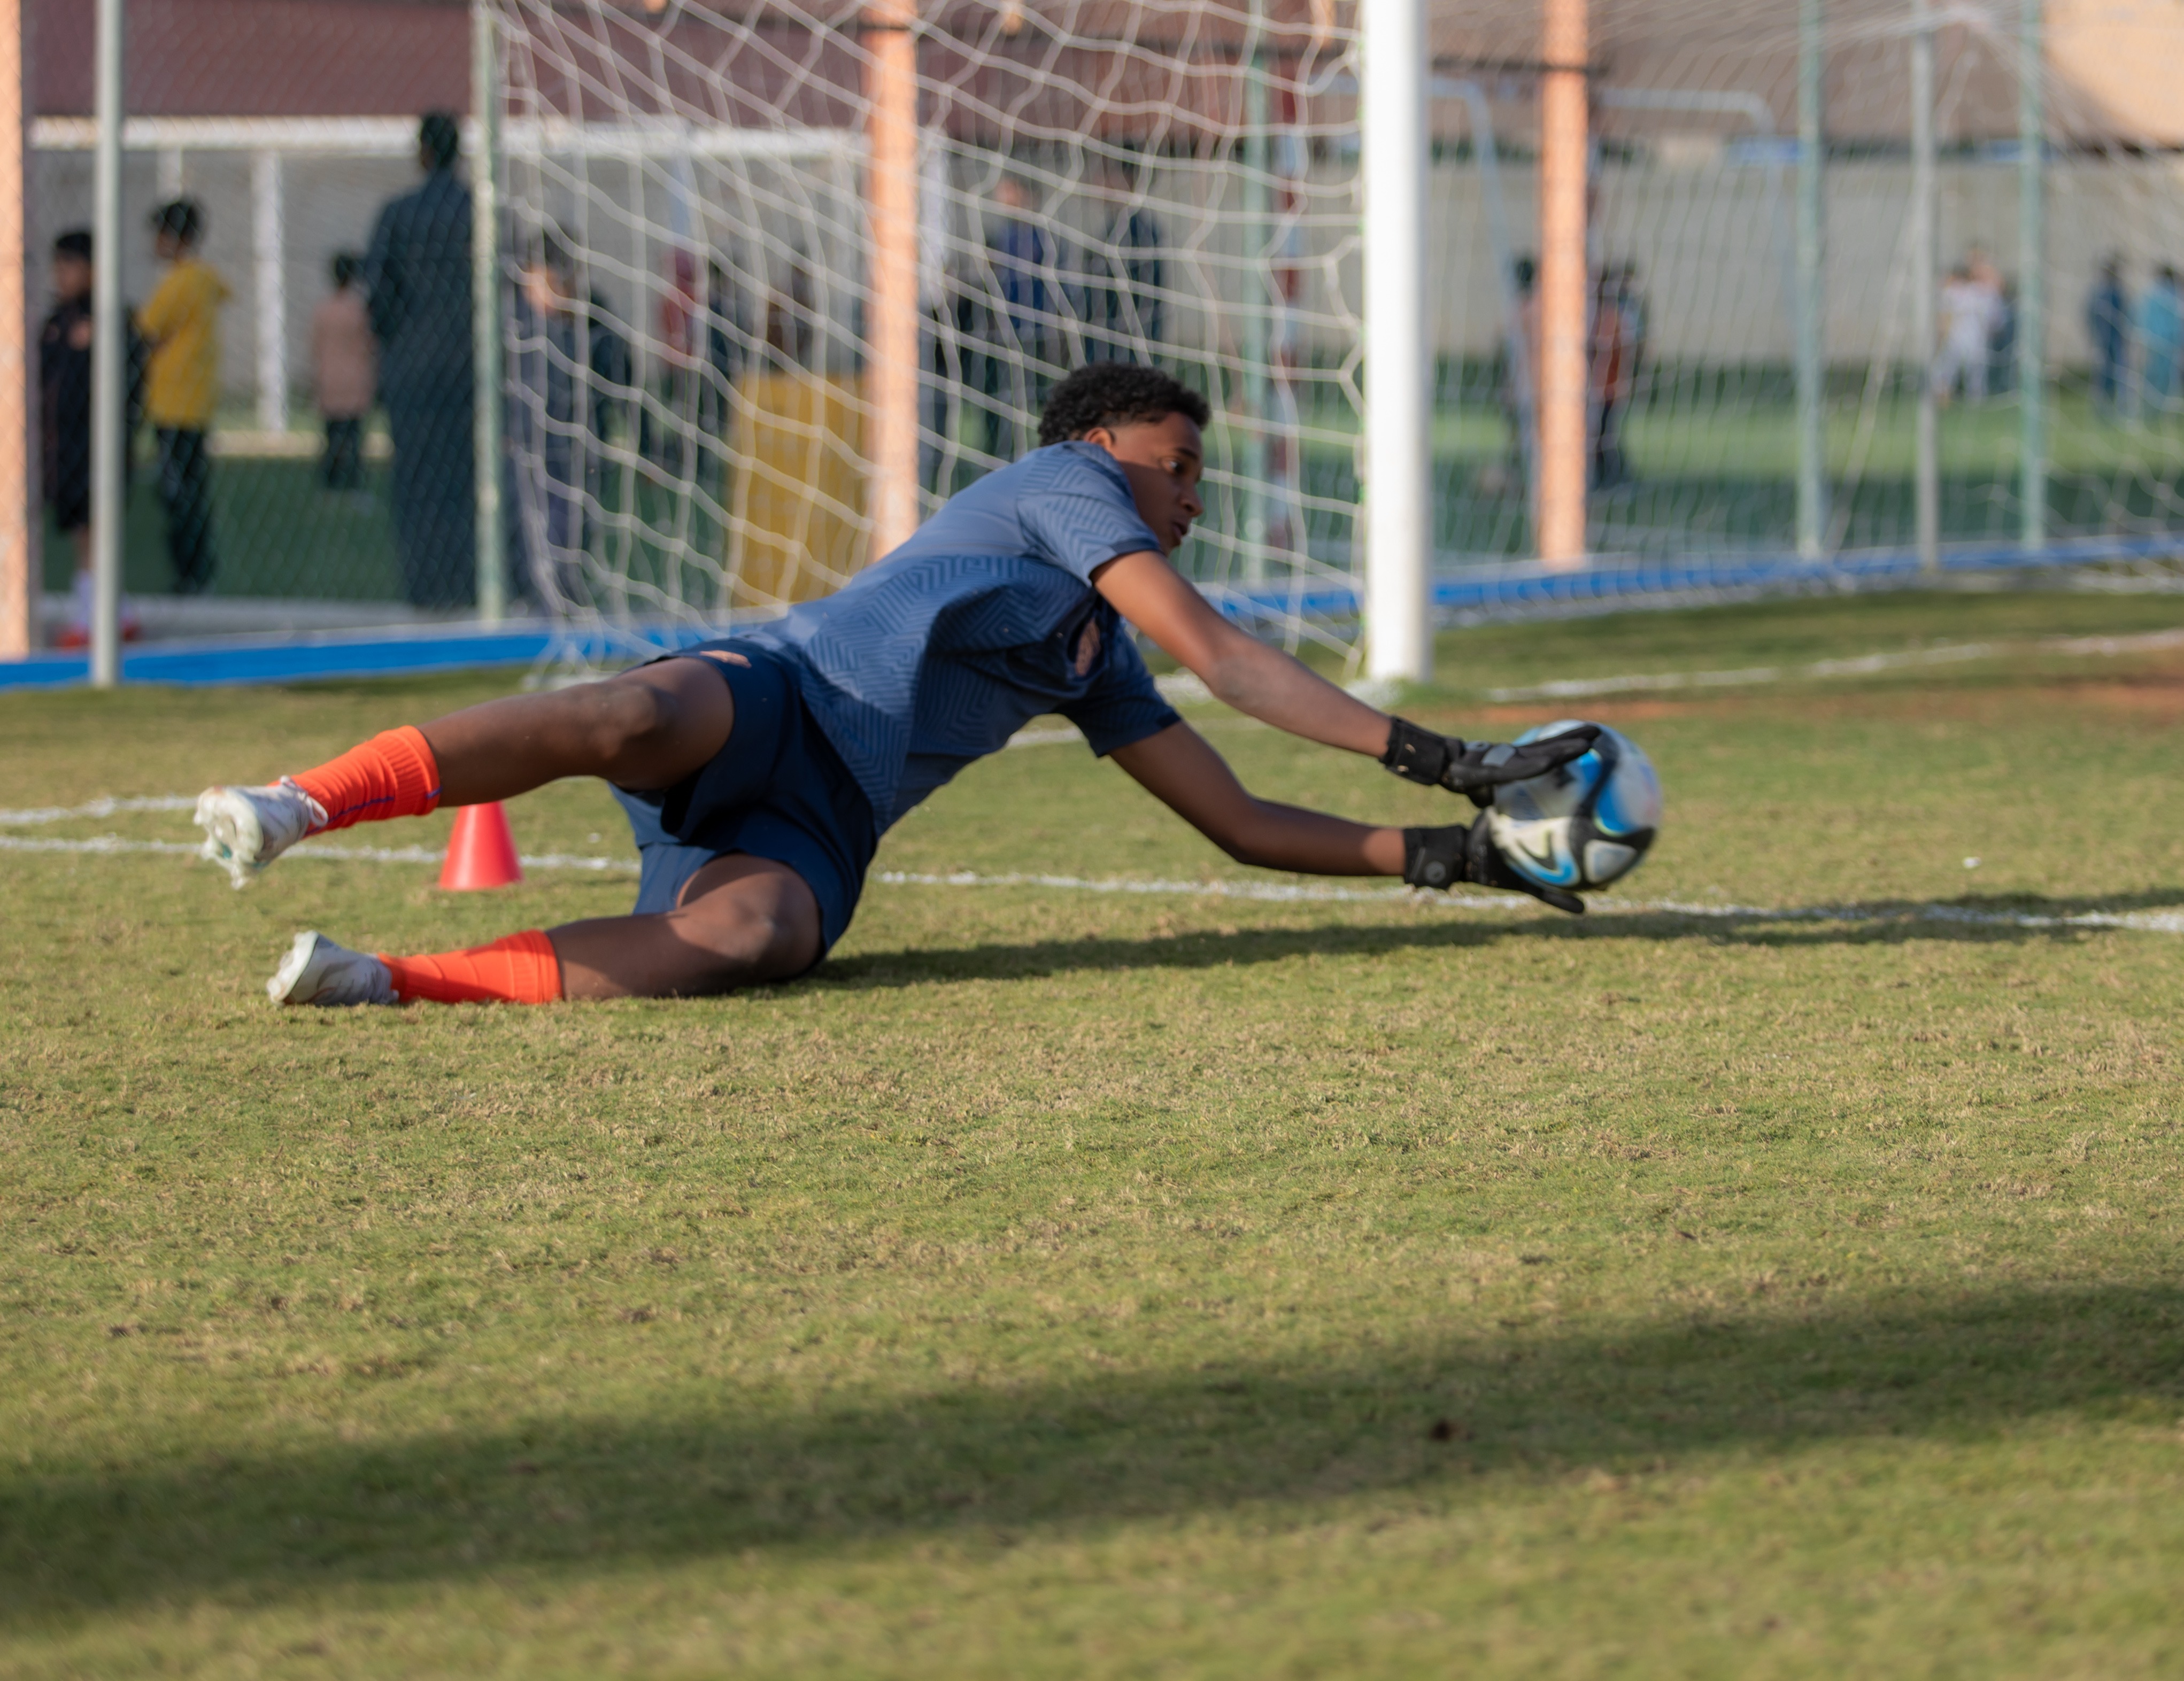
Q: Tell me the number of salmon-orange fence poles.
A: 3